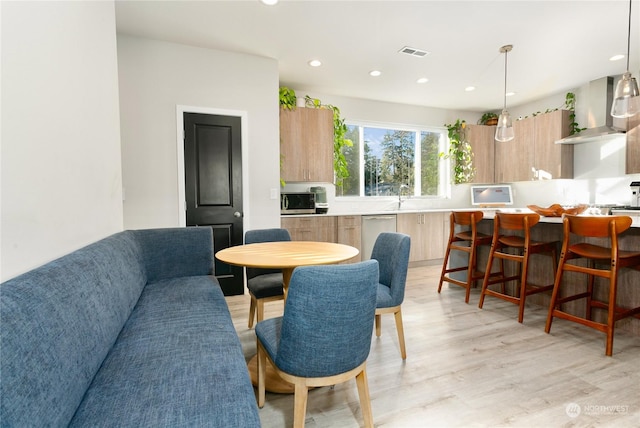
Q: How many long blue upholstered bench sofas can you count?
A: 1